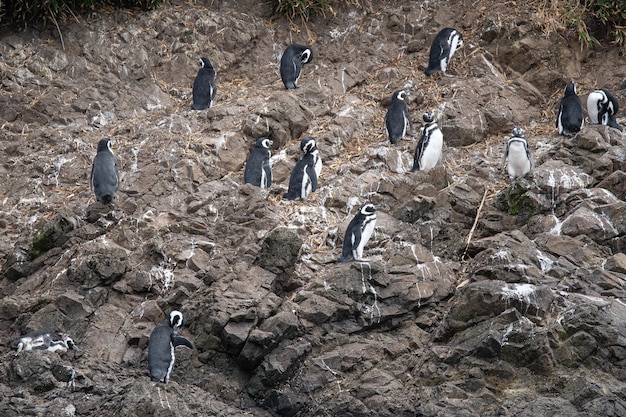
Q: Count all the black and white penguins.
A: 14